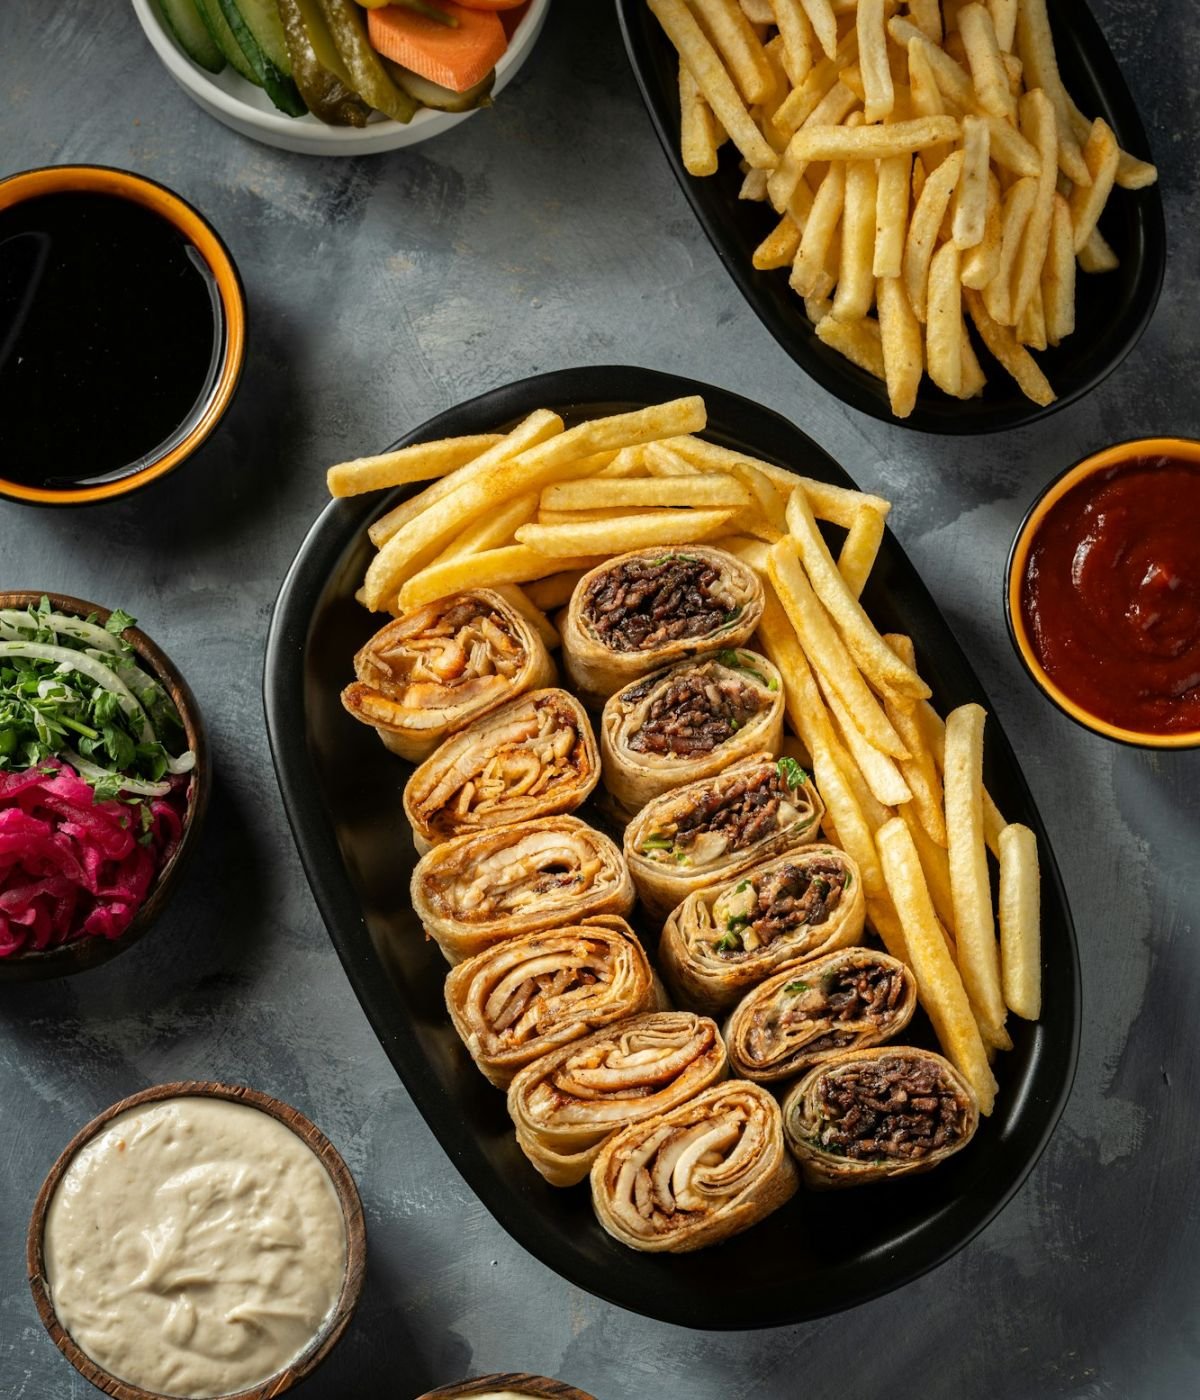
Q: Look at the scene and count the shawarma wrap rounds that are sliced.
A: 12